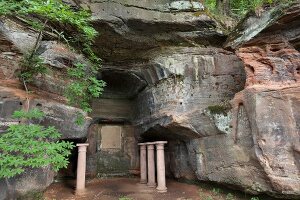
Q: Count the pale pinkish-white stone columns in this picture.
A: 4